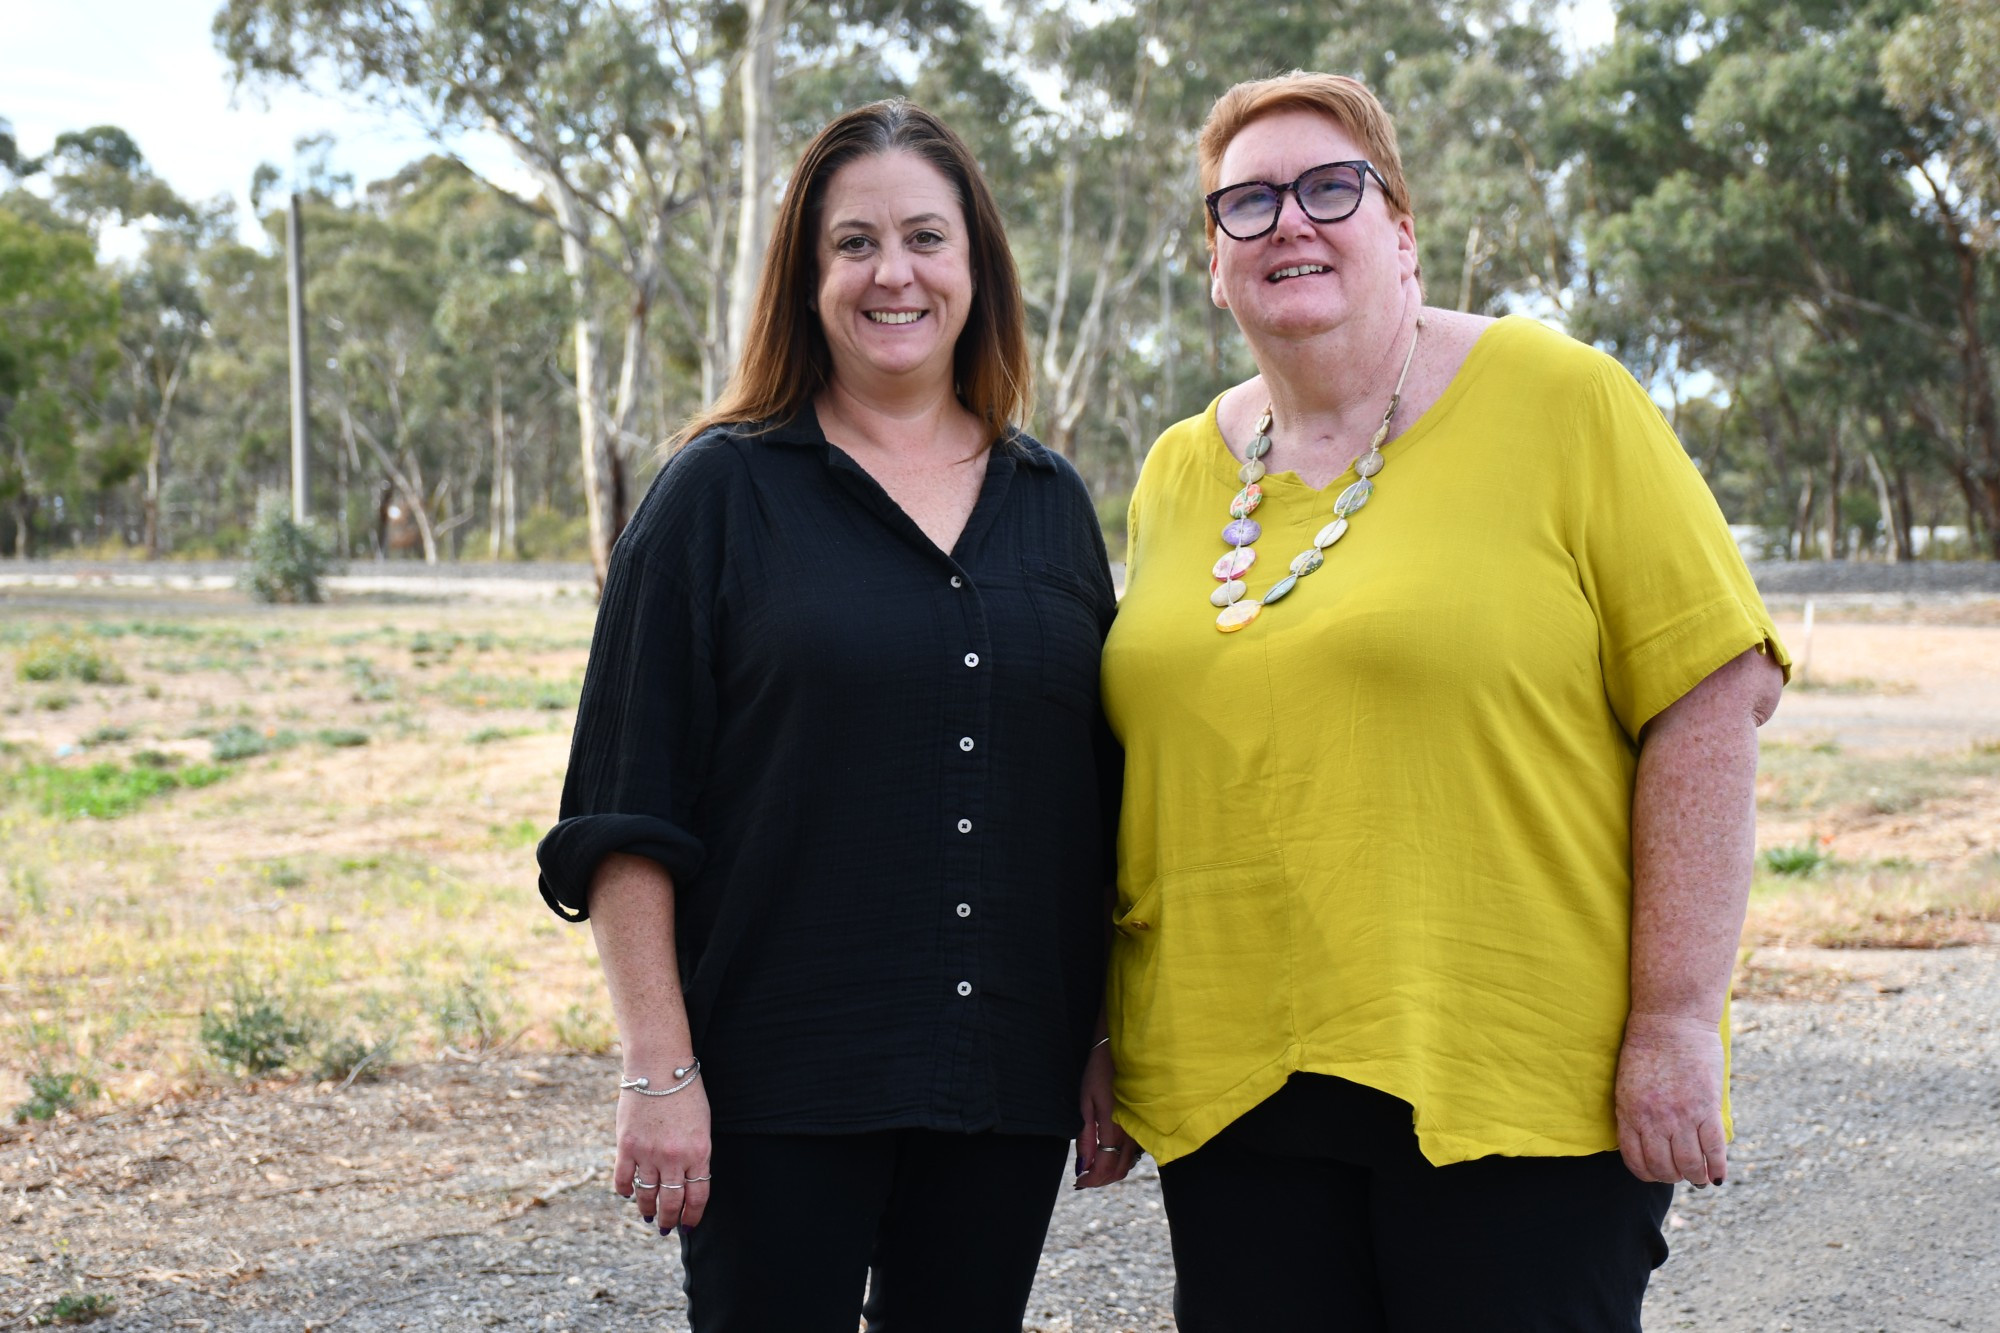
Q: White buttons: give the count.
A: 6